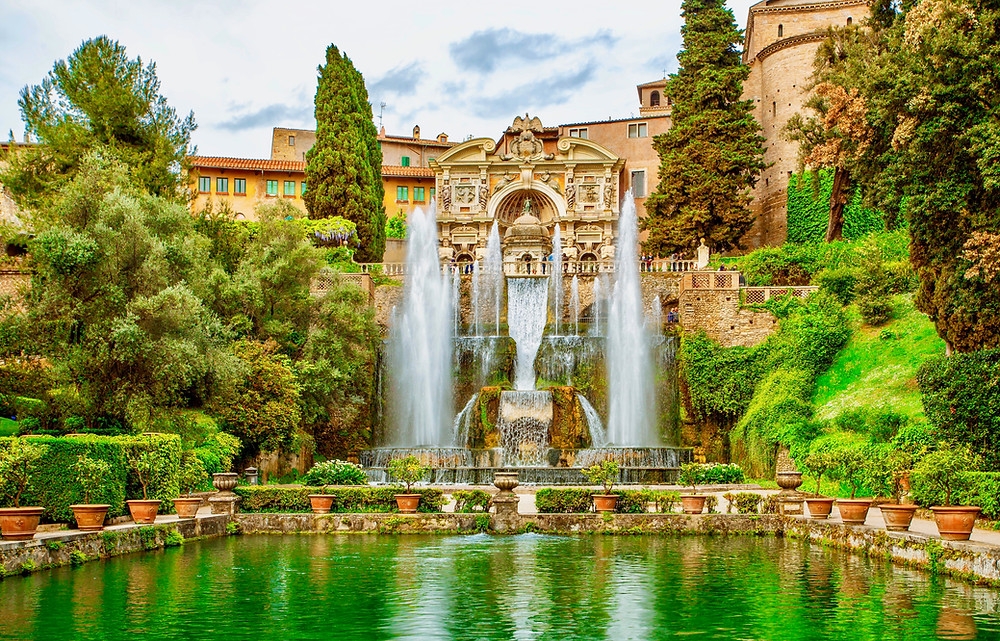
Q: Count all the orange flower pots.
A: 12